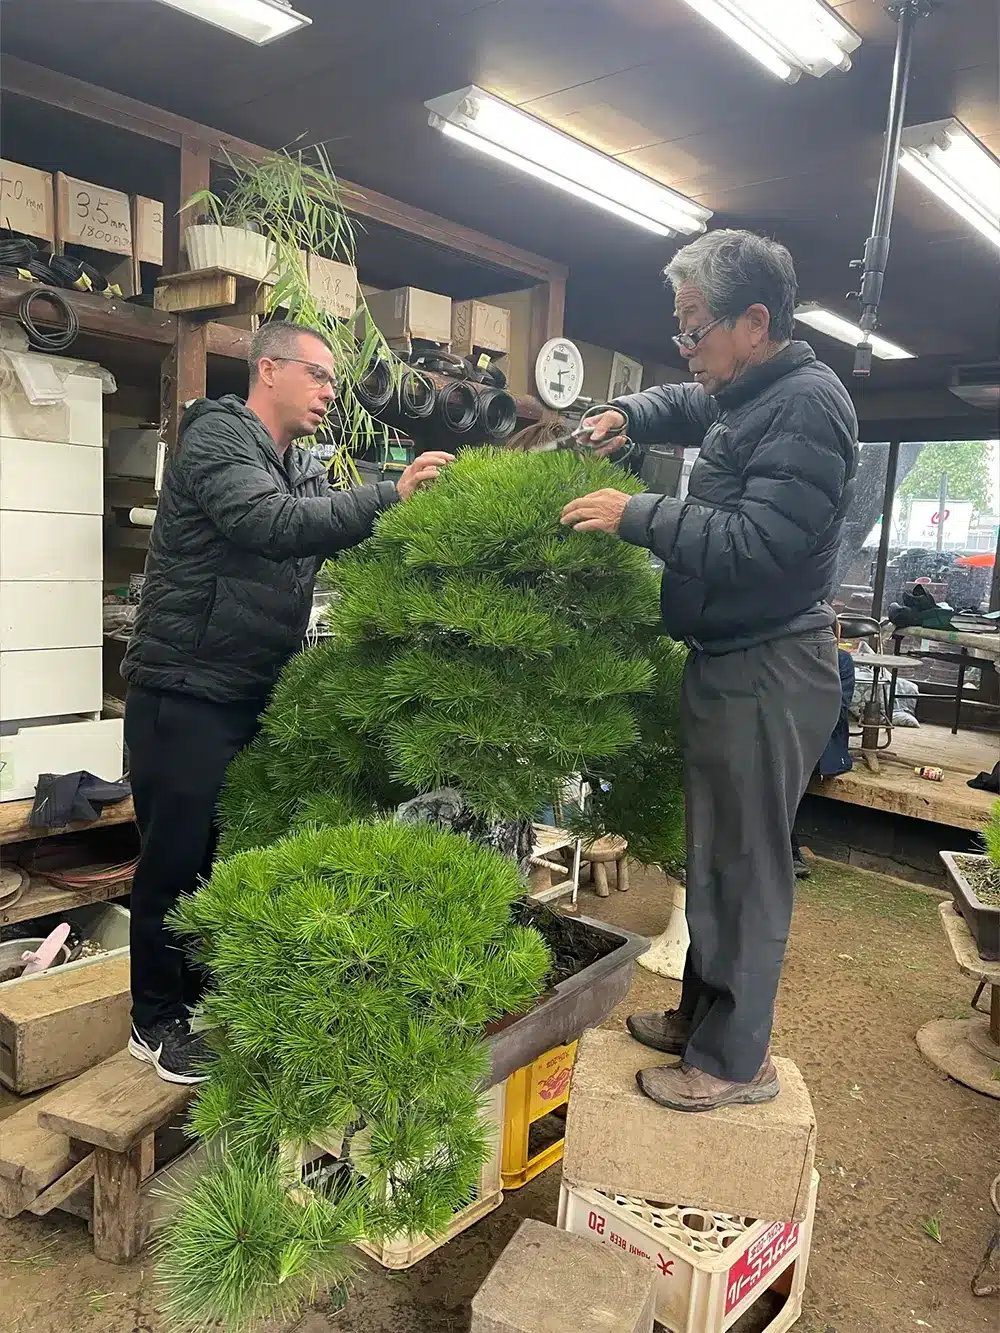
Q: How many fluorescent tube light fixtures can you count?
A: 5